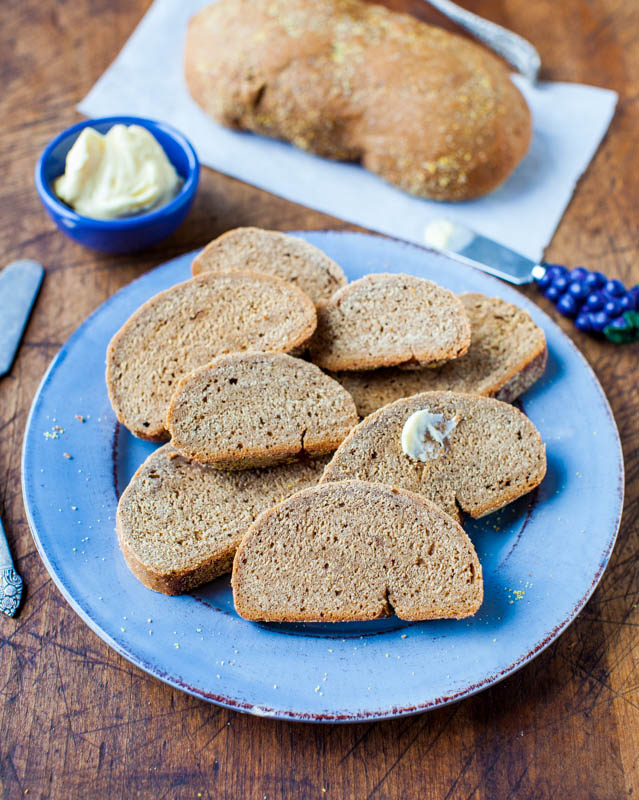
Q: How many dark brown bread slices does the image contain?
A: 8